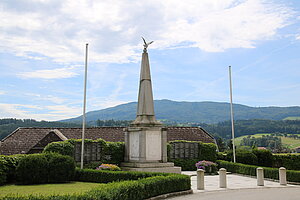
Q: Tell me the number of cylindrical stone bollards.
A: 4